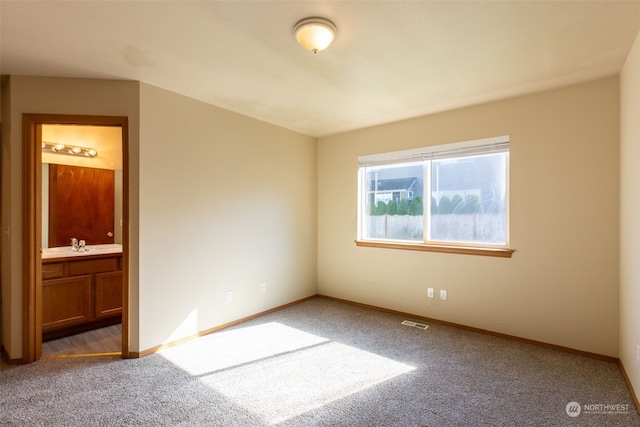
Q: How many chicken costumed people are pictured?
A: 0